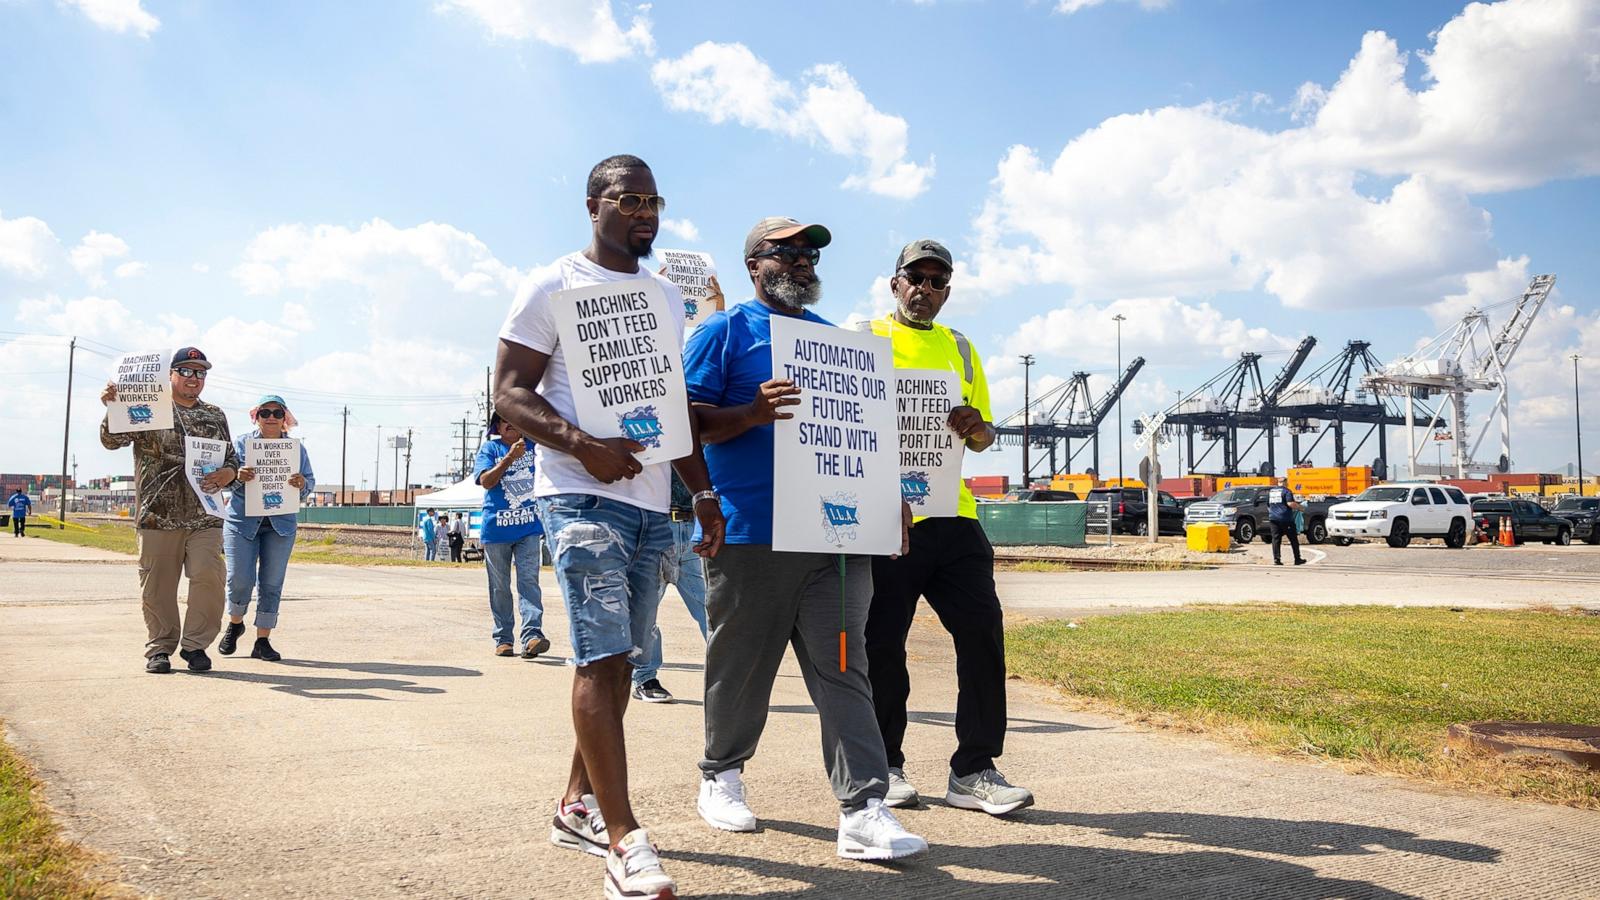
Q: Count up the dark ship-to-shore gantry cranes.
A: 3